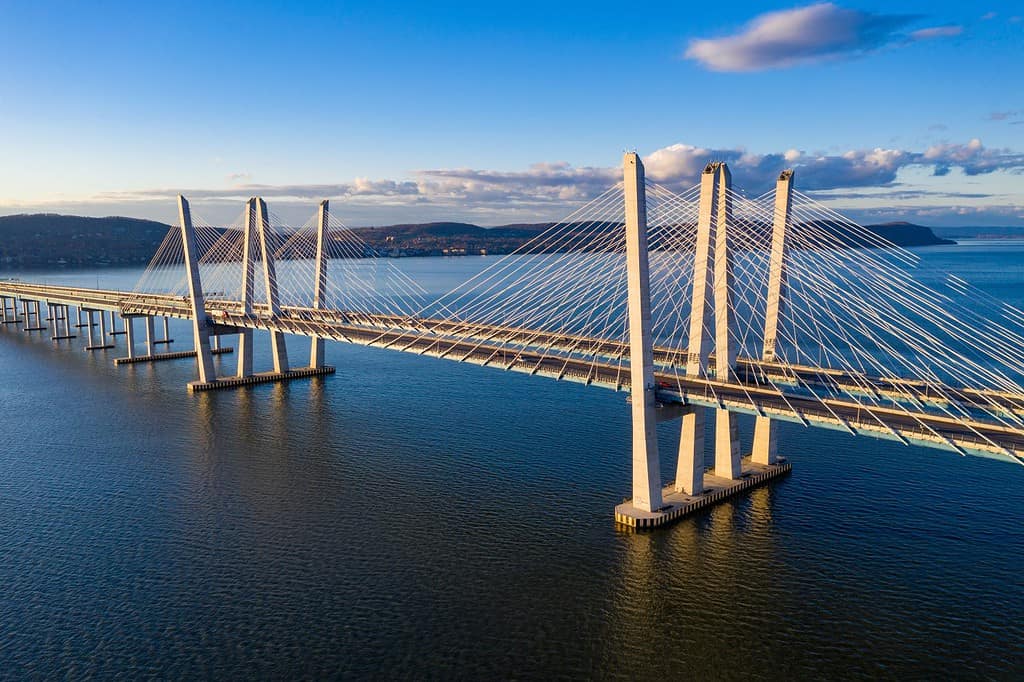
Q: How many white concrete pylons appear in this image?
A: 8